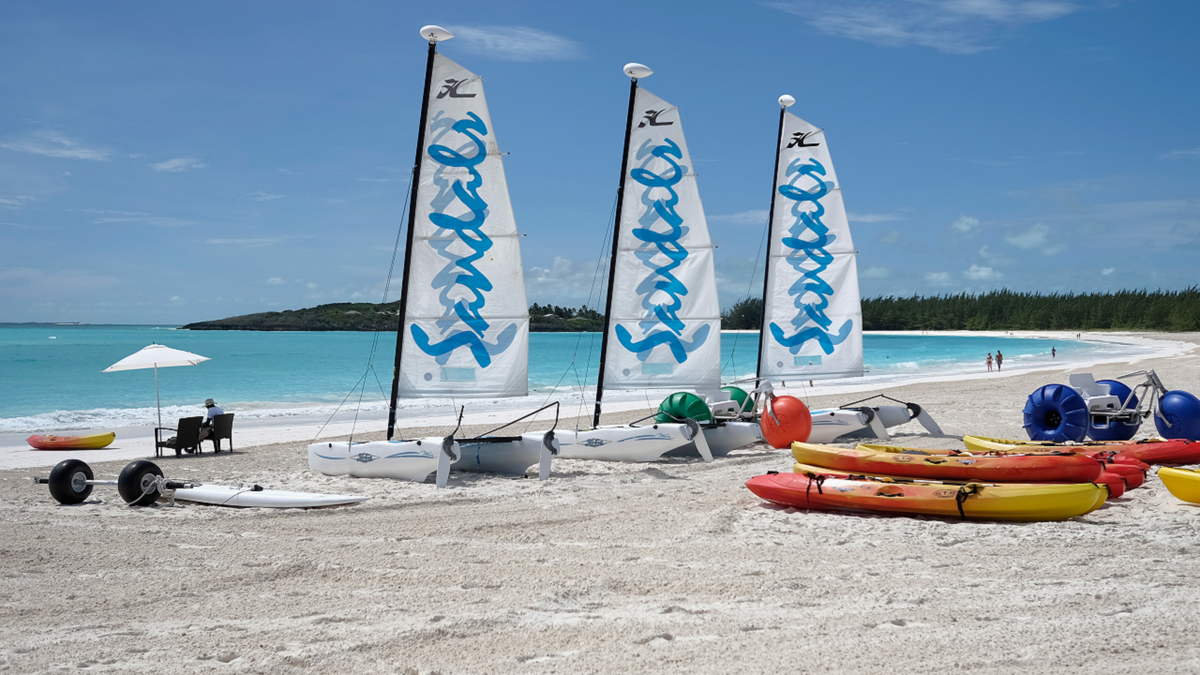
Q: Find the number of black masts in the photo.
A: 3